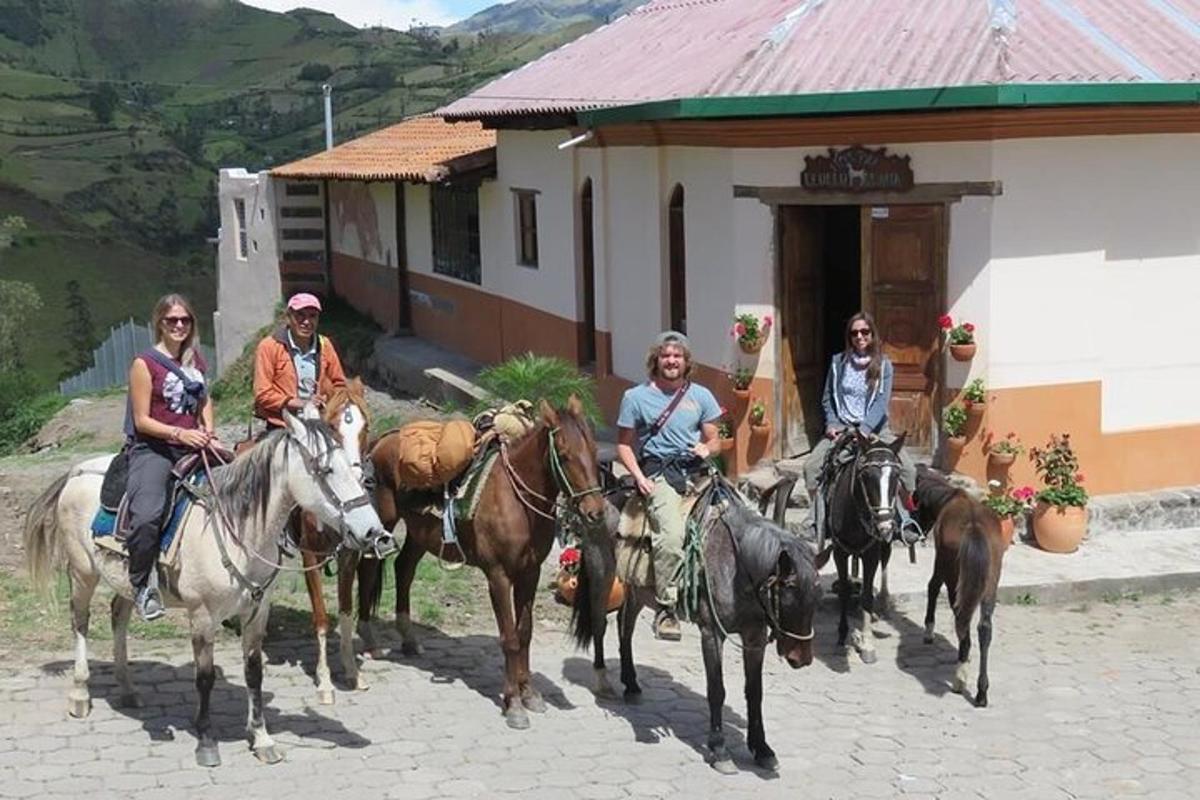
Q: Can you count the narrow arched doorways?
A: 2